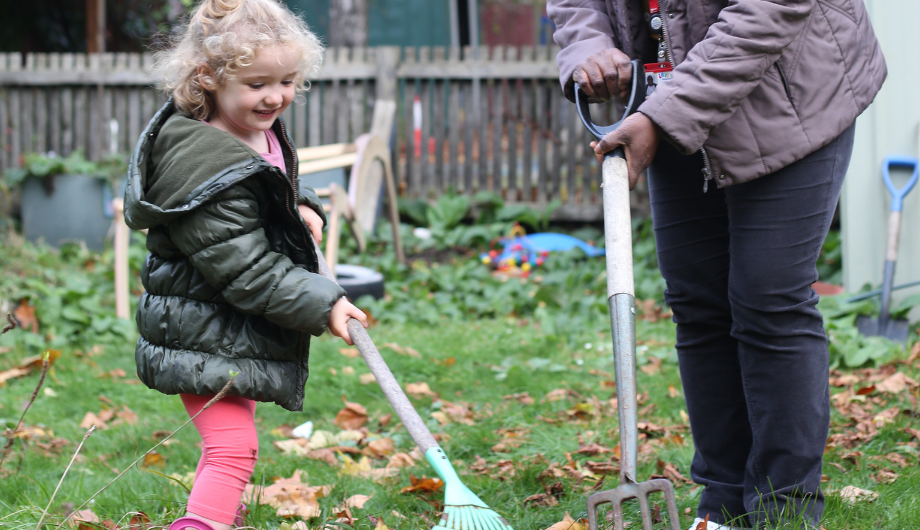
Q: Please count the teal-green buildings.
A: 1